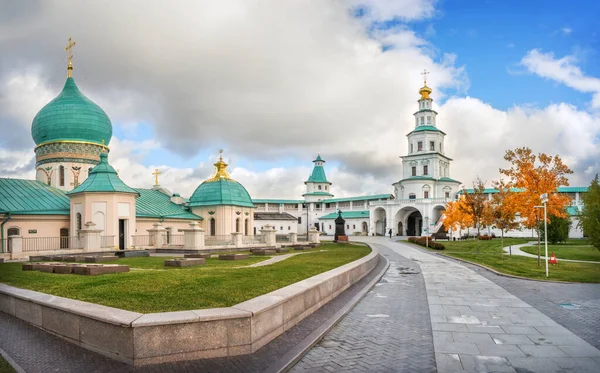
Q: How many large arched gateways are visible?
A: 3